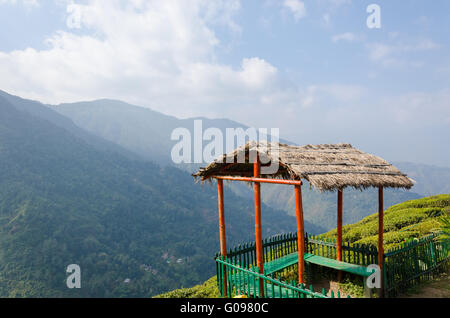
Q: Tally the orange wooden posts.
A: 5